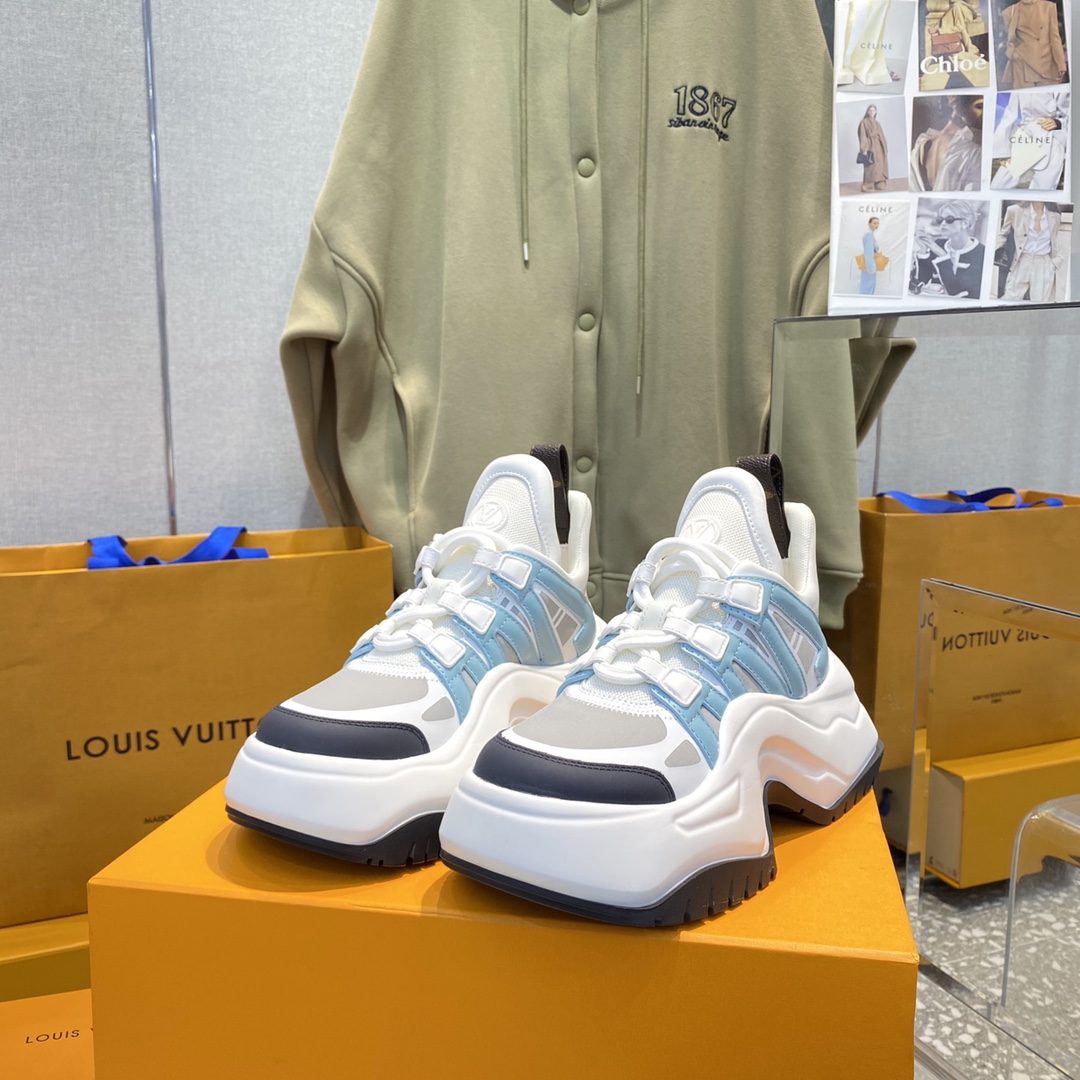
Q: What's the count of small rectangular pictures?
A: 9